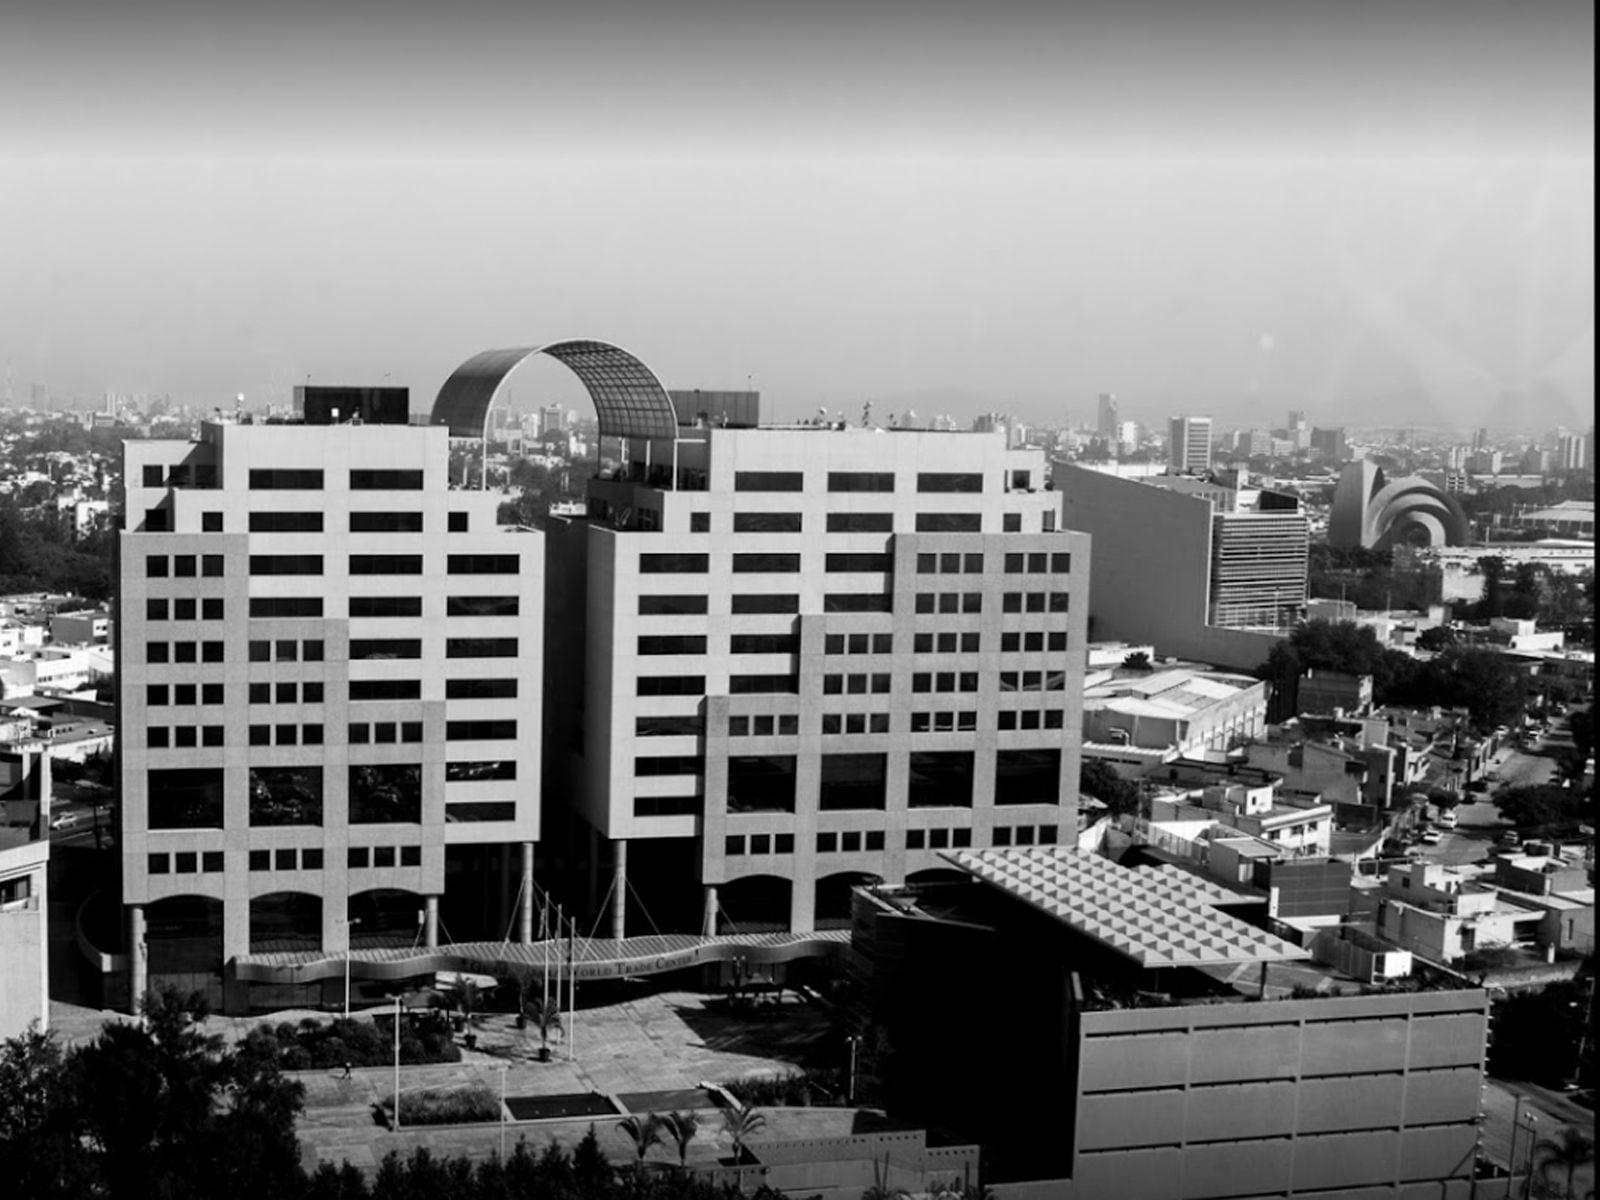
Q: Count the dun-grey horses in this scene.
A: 0